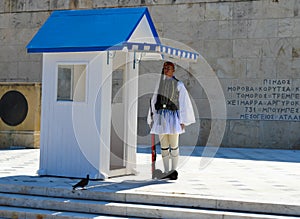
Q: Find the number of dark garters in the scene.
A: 2